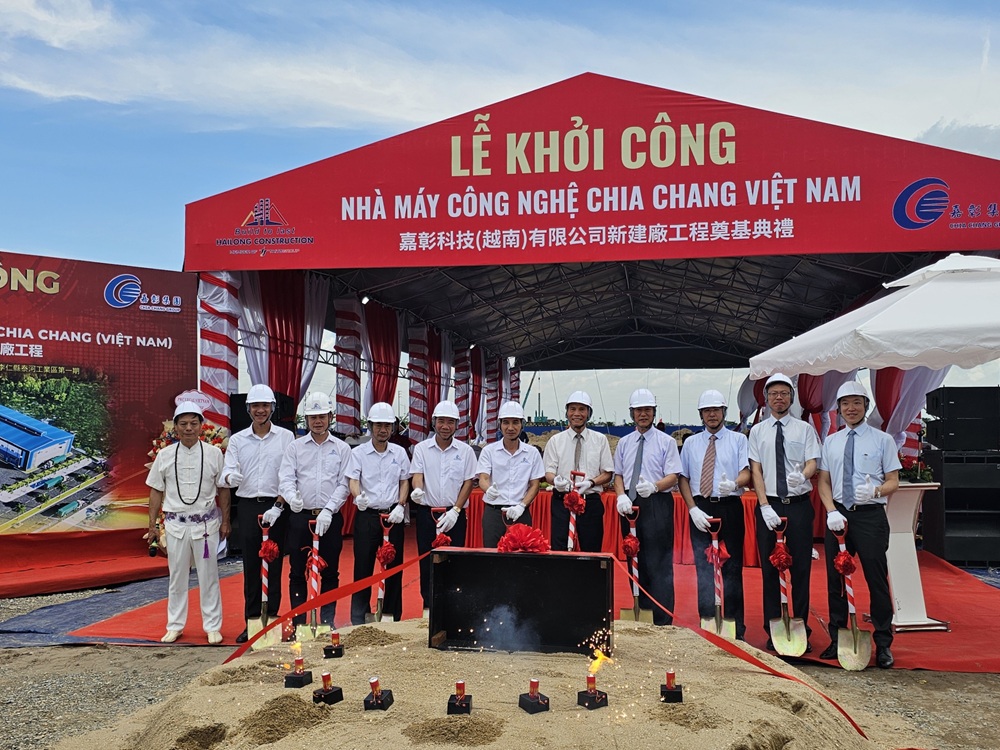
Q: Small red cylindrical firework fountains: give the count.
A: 8